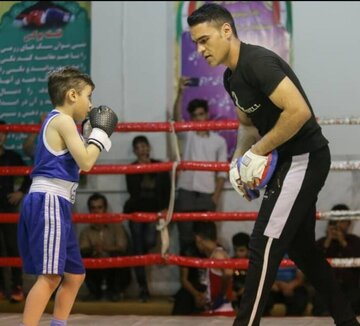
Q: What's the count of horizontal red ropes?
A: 4